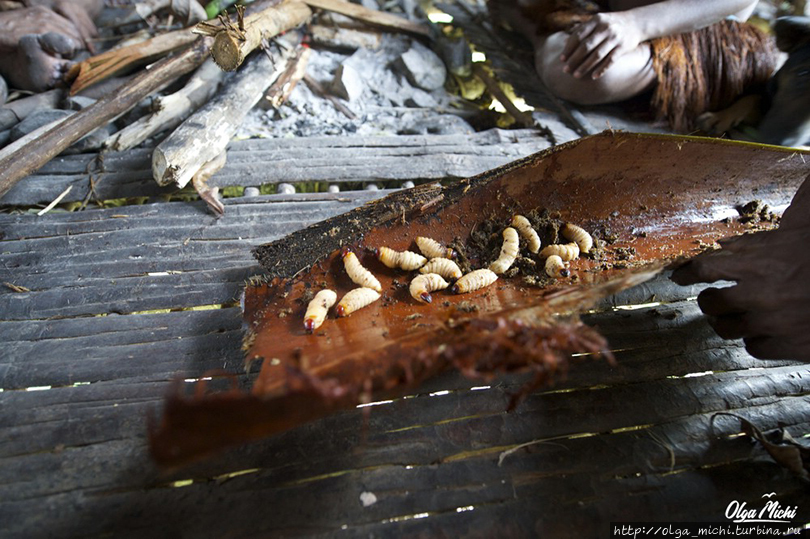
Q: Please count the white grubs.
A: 13